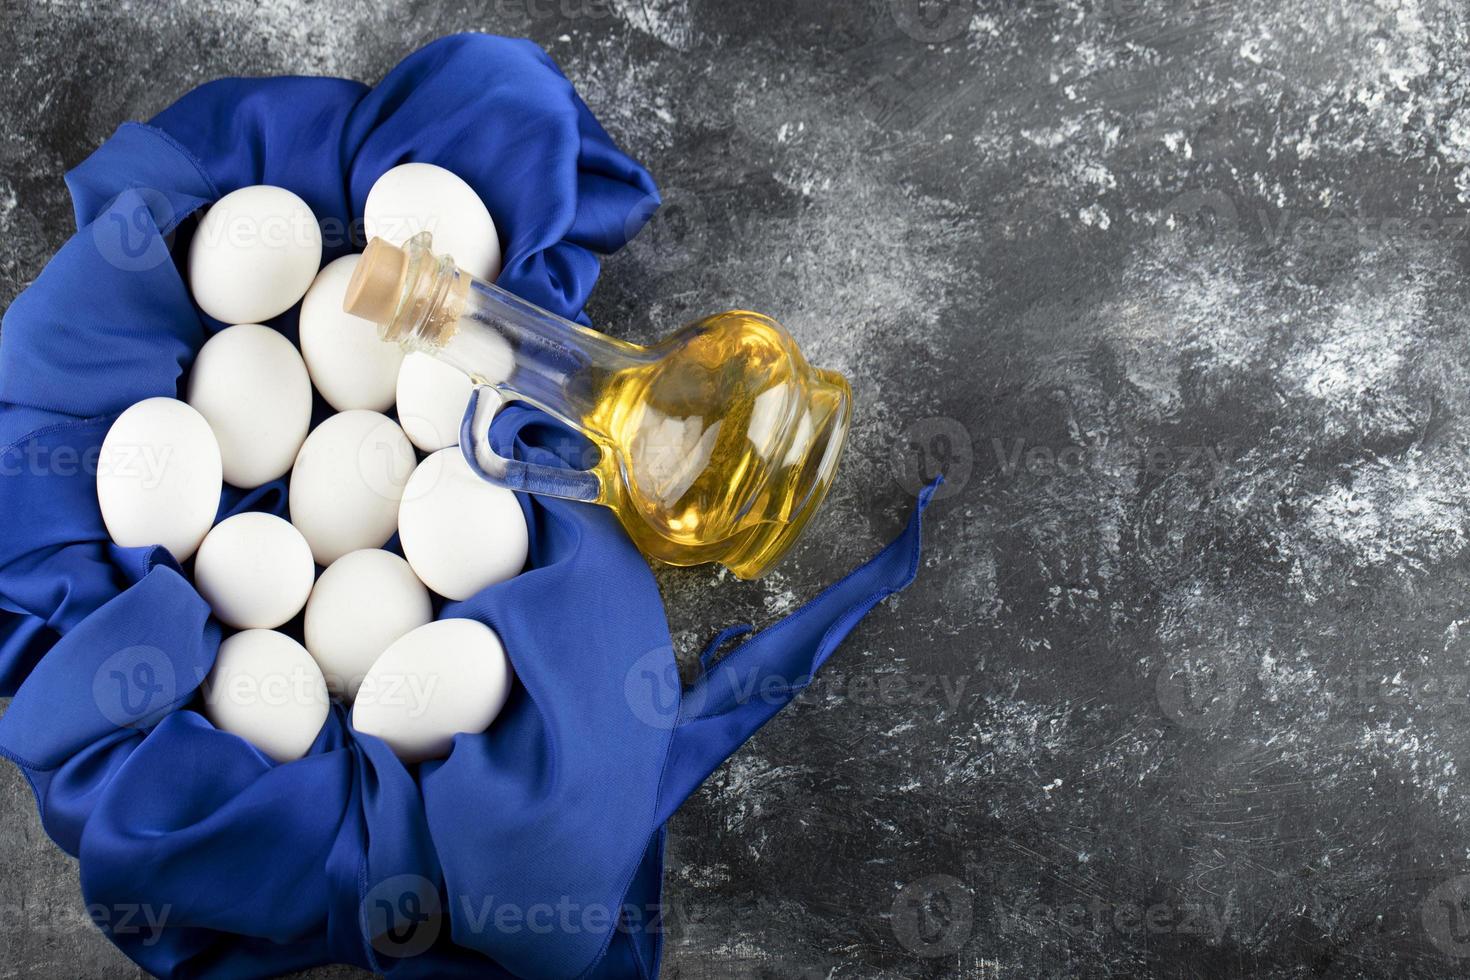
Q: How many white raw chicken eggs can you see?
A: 12